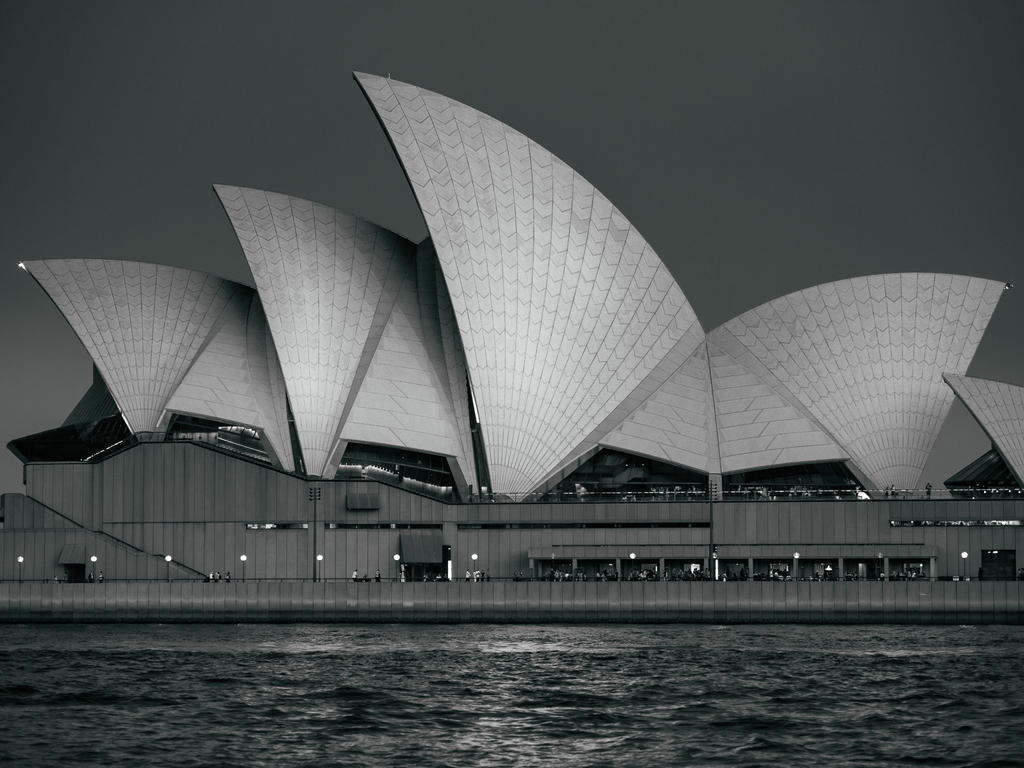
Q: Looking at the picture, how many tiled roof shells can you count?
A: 5